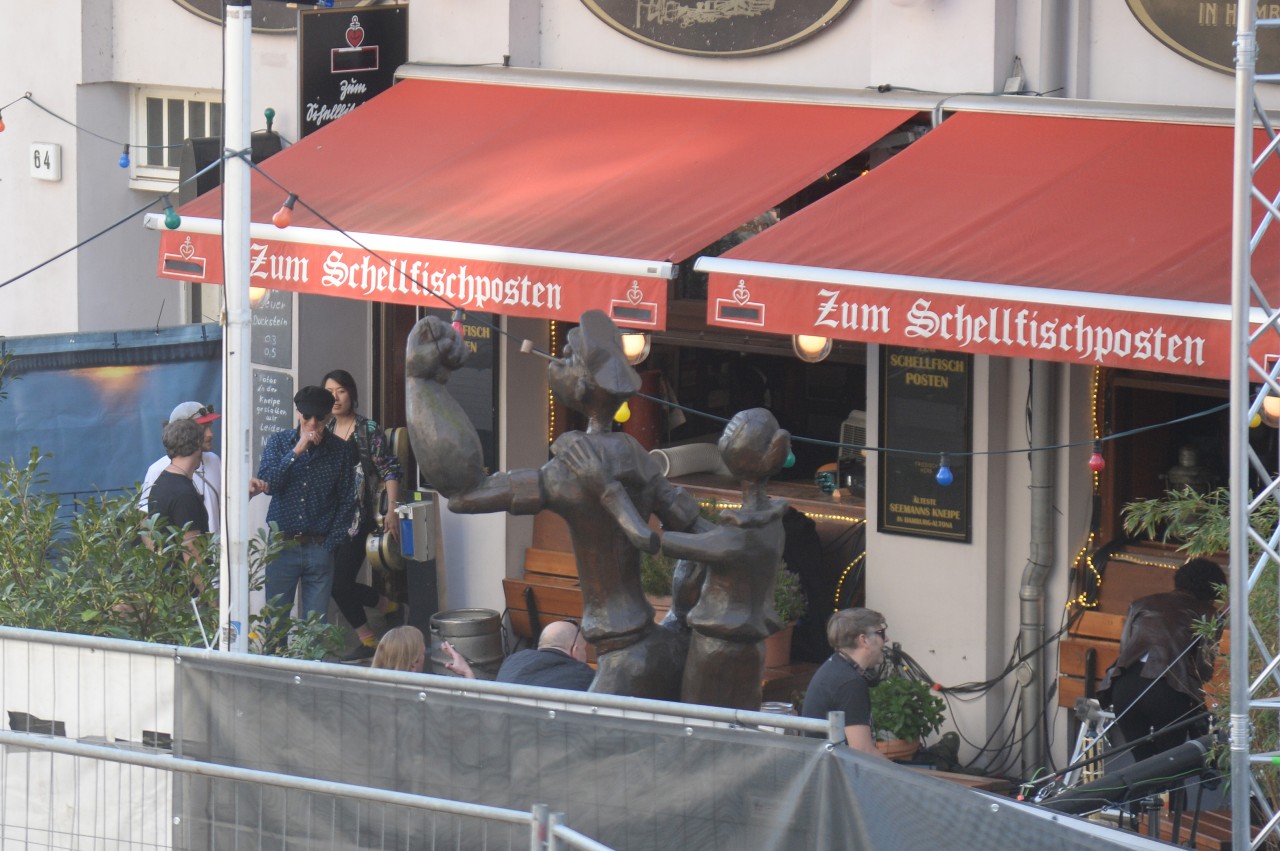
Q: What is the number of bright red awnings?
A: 2